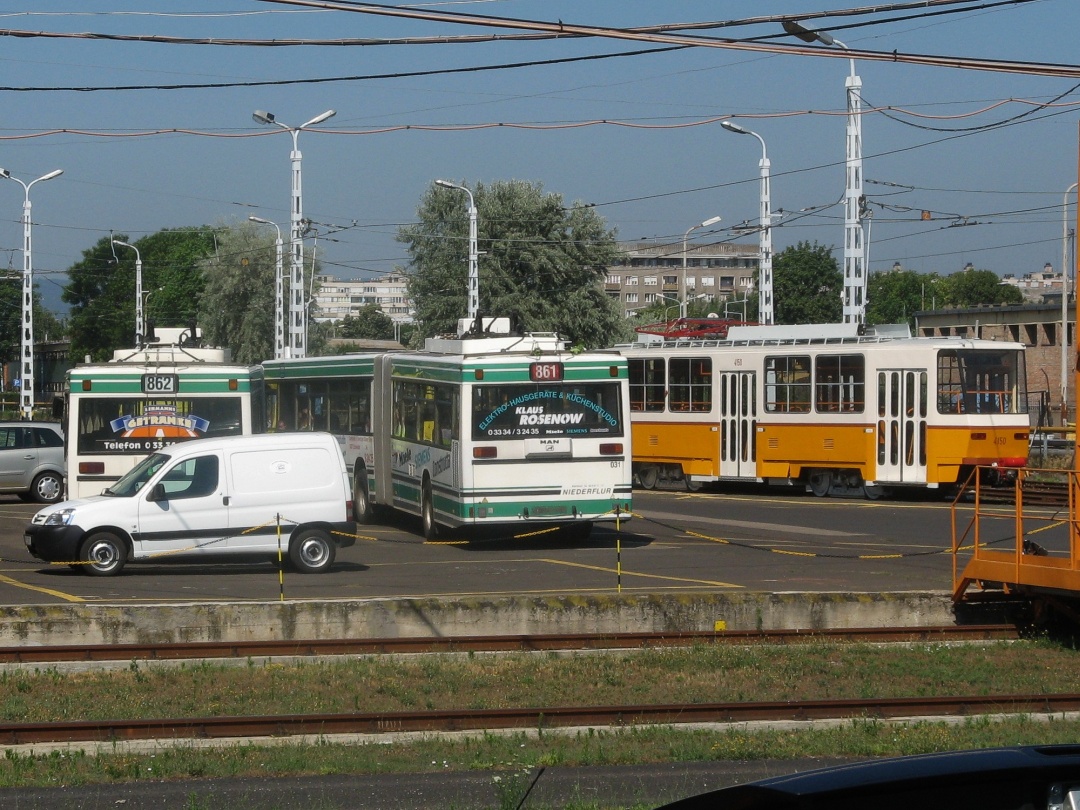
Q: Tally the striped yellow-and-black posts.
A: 2